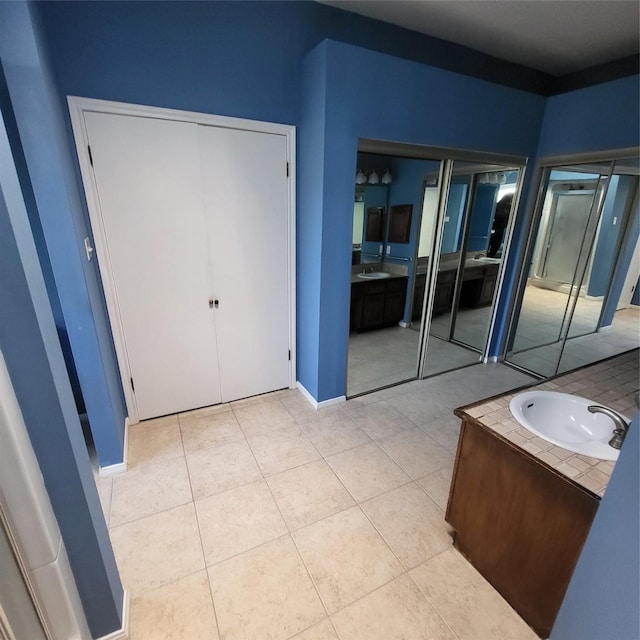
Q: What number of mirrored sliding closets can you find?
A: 2